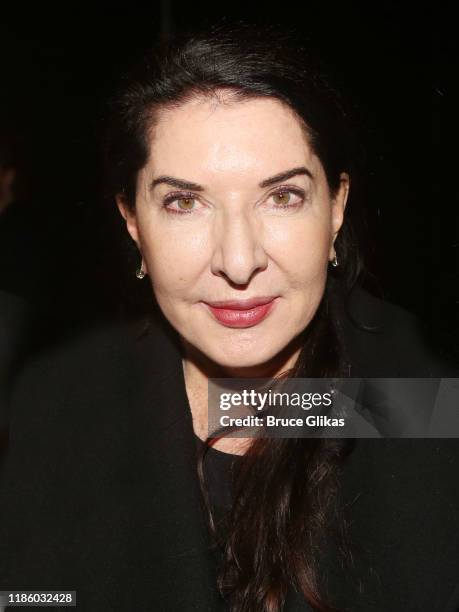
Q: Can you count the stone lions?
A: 0